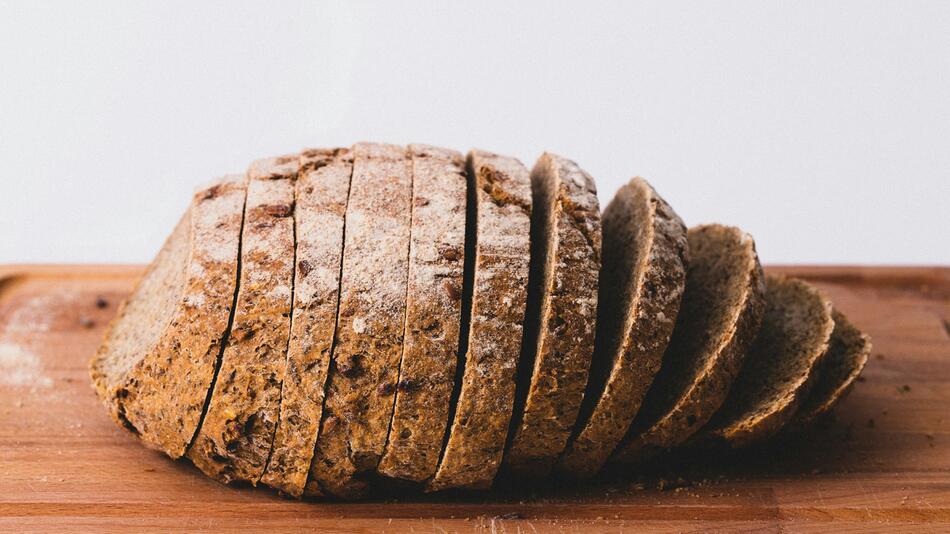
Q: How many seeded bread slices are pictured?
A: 11